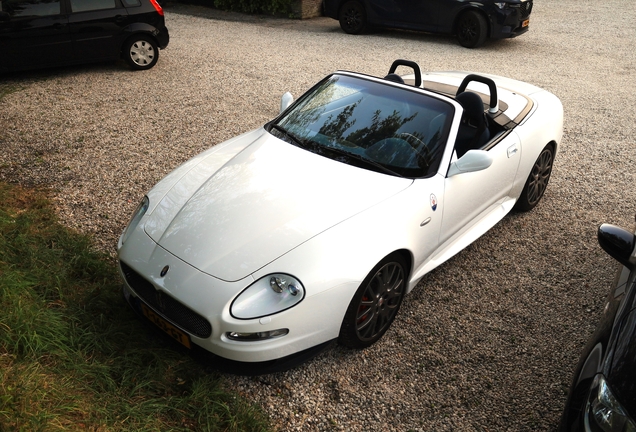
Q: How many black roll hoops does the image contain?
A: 2